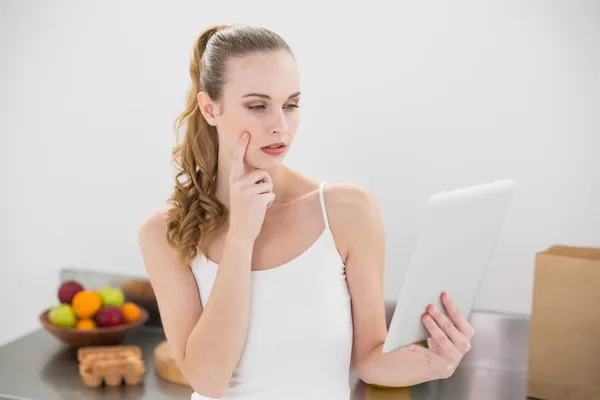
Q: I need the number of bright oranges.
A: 3